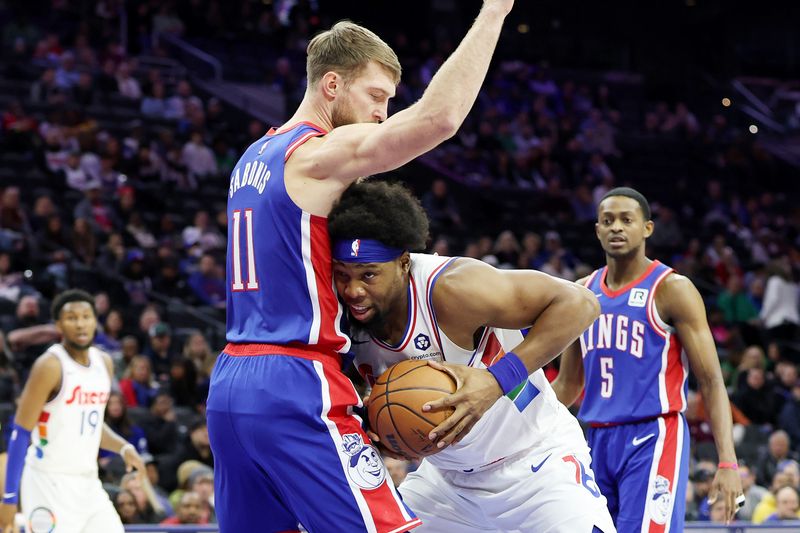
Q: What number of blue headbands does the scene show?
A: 1